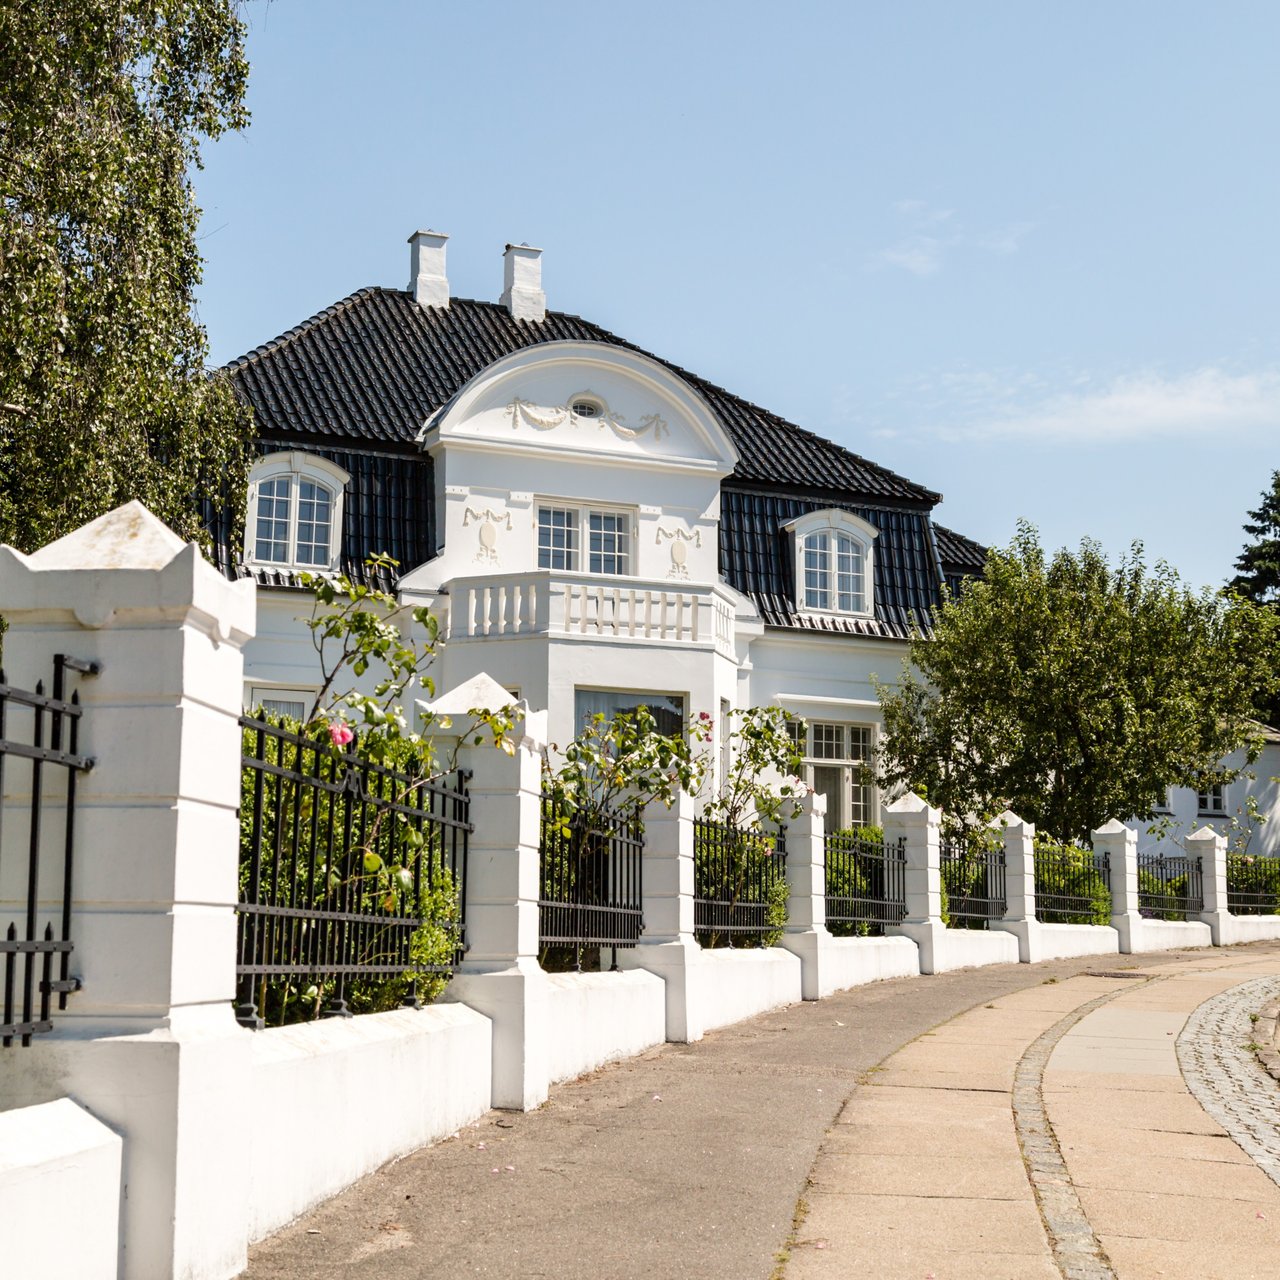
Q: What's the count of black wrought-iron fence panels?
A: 9